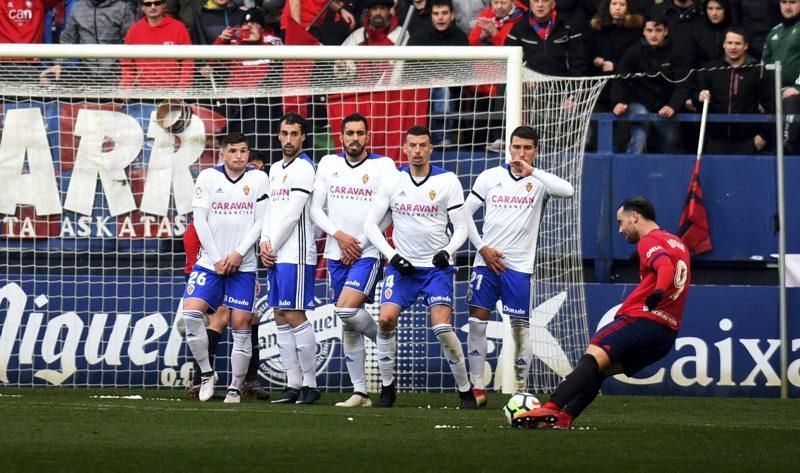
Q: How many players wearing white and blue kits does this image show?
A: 5